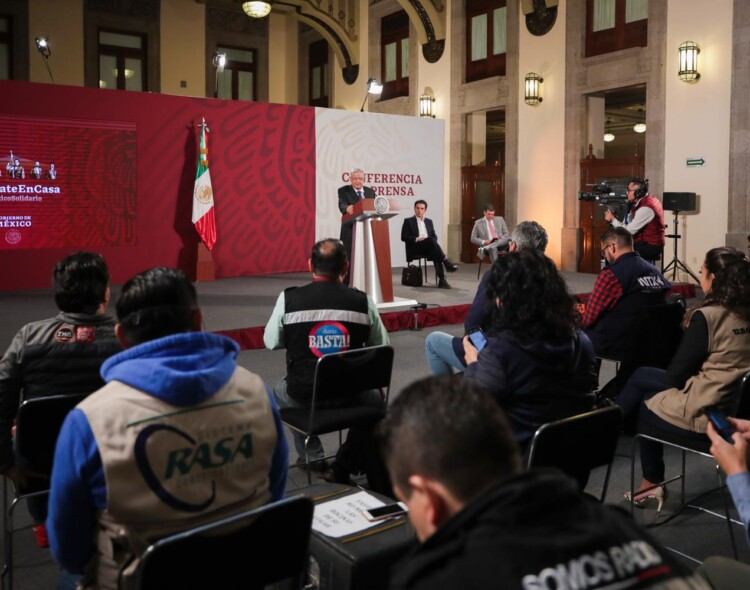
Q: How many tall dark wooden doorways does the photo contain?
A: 2